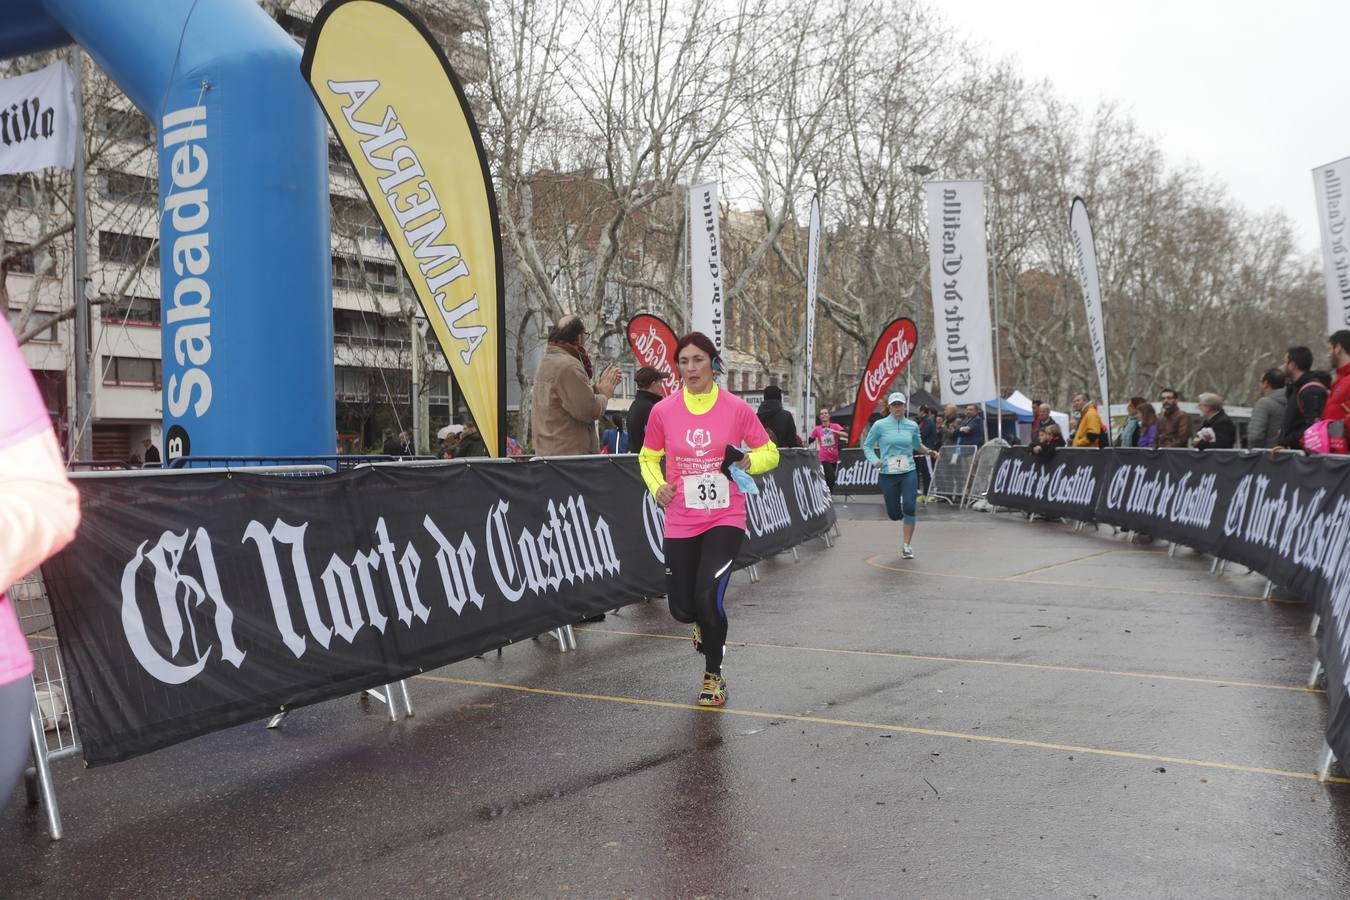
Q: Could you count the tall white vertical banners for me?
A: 5